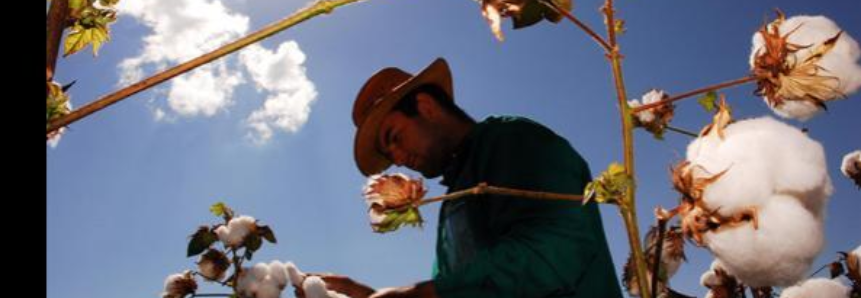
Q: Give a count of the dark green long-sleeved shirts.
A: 1